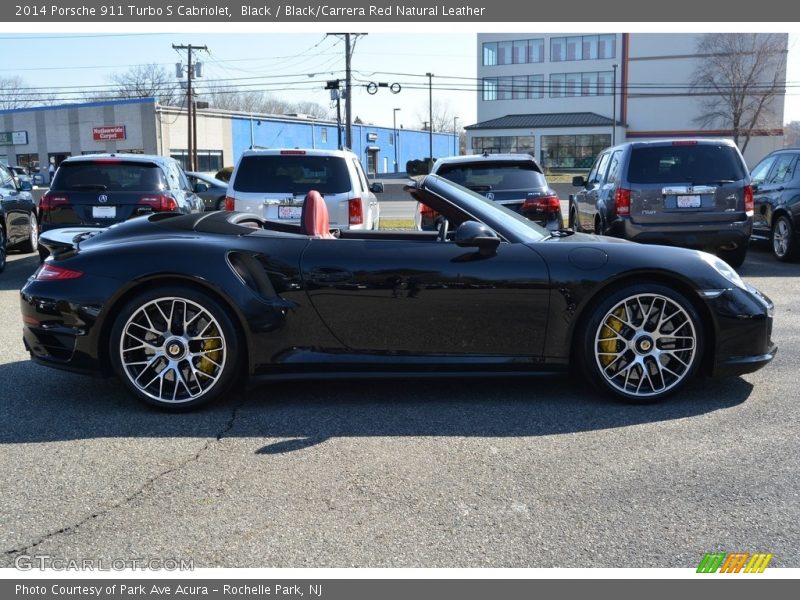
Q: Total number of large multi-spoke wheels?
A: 2